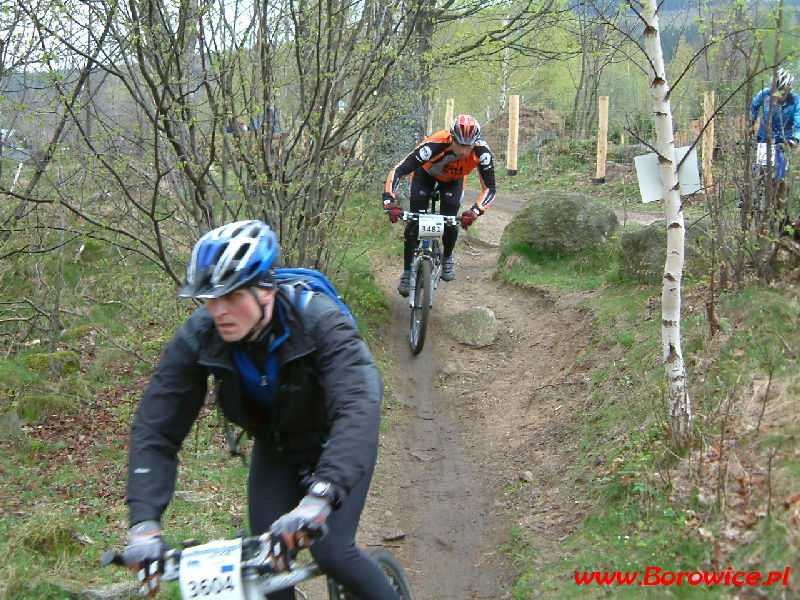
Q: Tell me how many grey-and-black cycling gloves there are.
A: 2